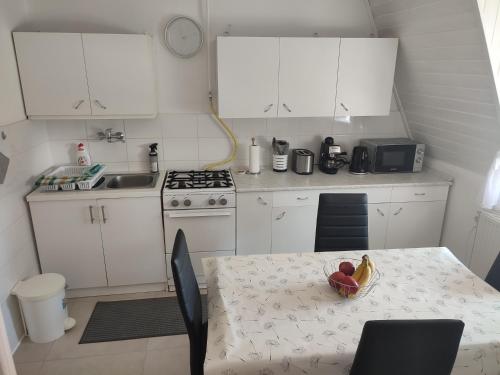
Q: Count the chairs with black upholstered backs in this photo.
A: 4